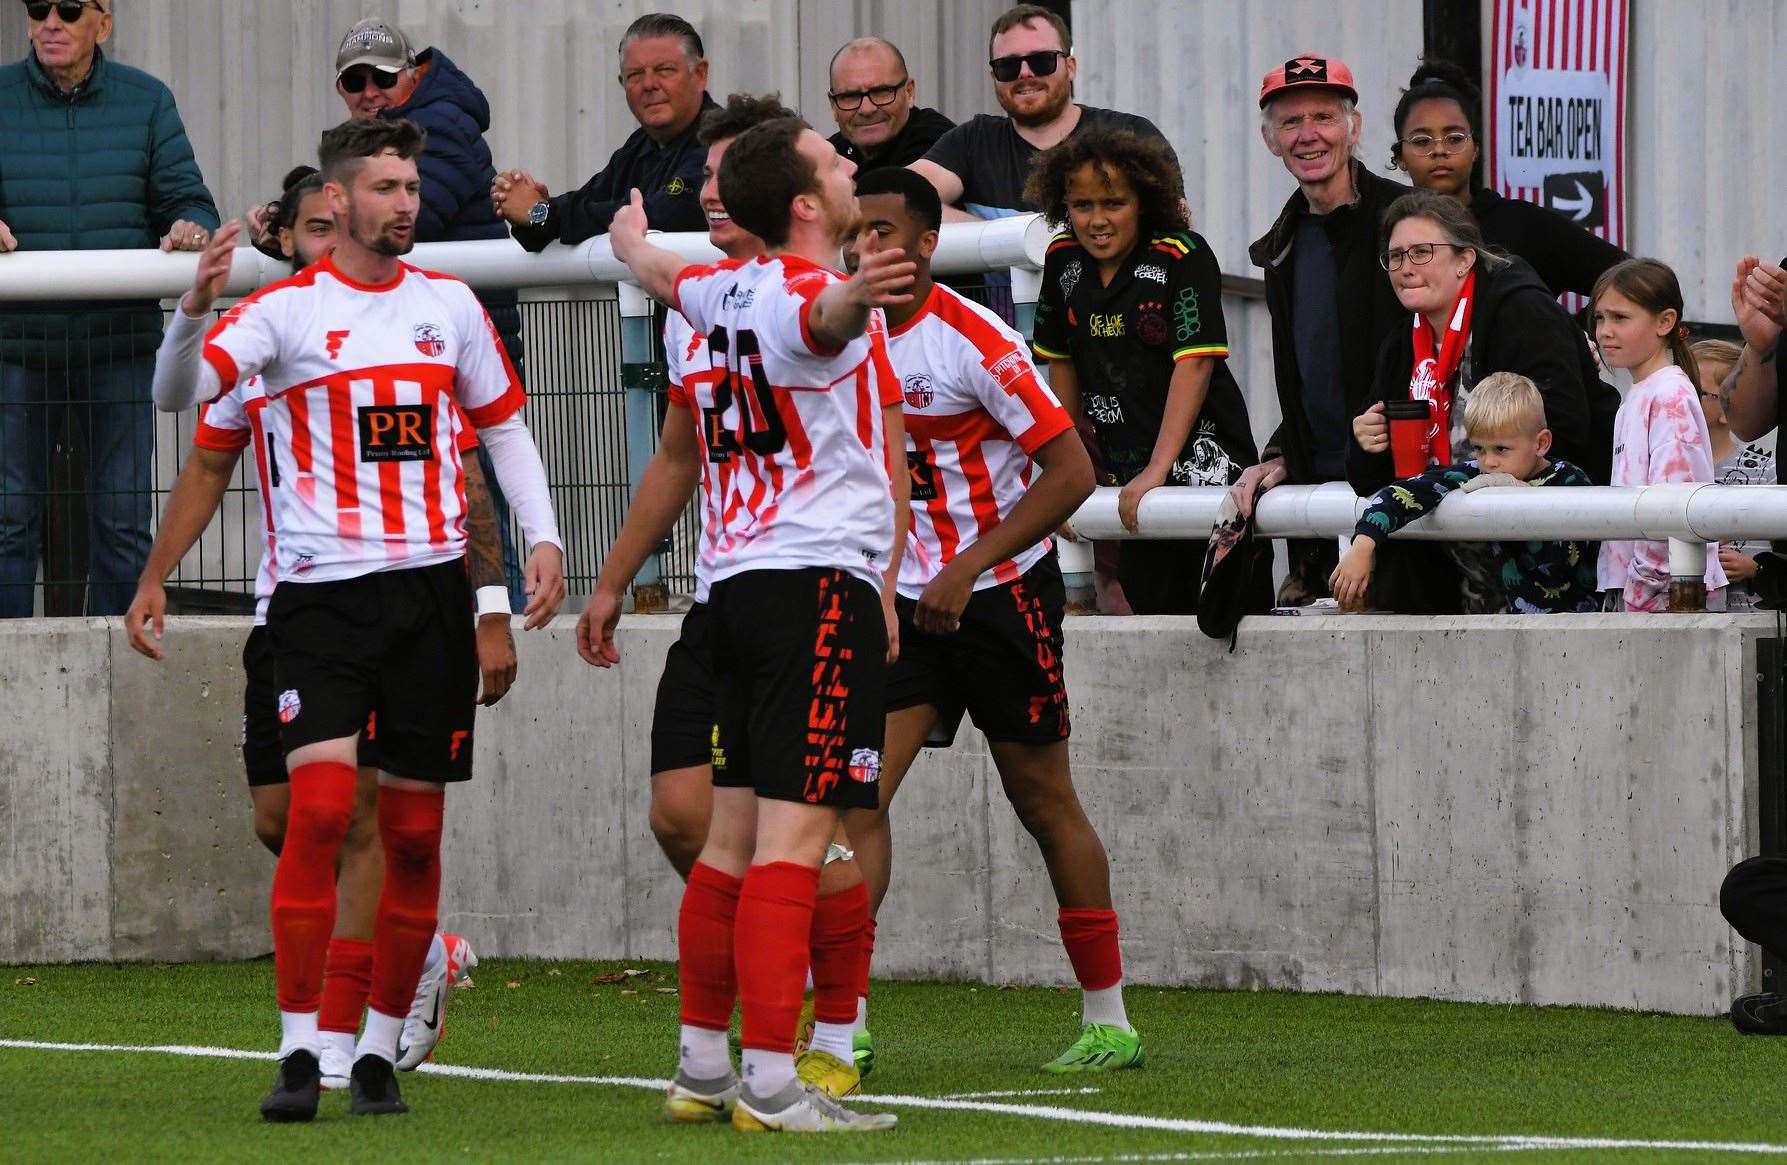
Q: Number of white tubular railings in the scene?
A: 2